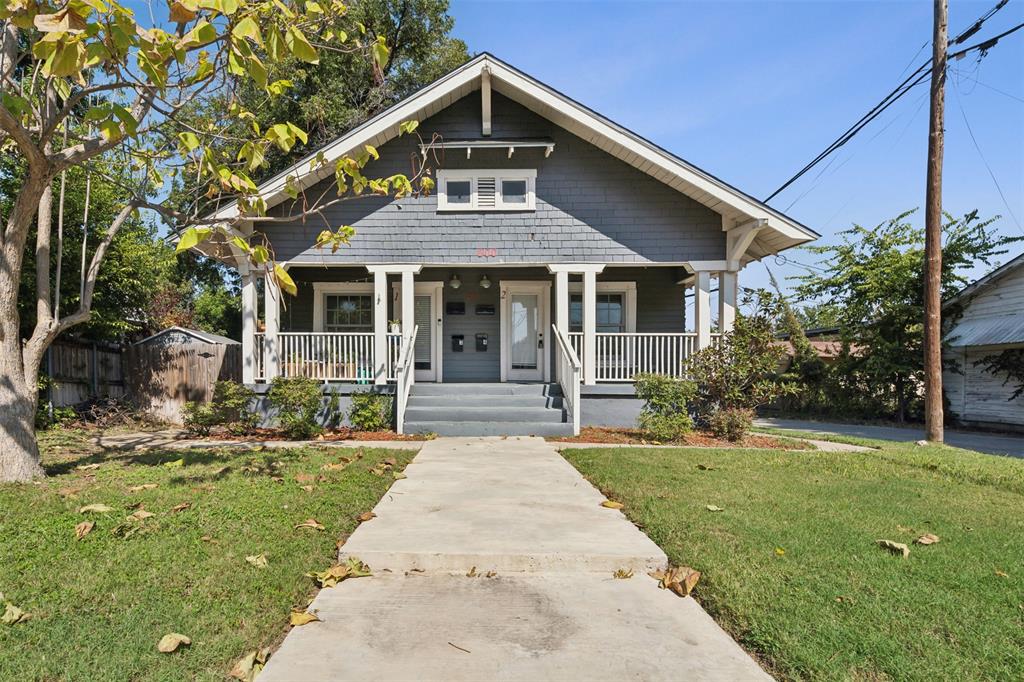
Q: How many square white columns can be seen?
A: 8